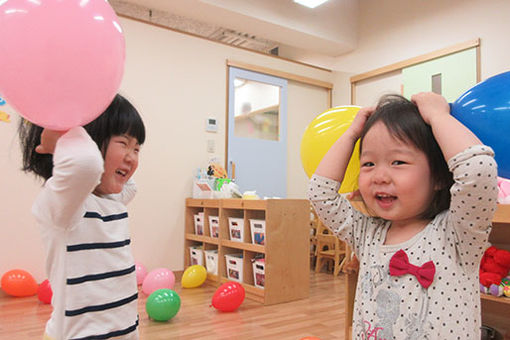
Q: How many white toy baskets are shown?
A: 8